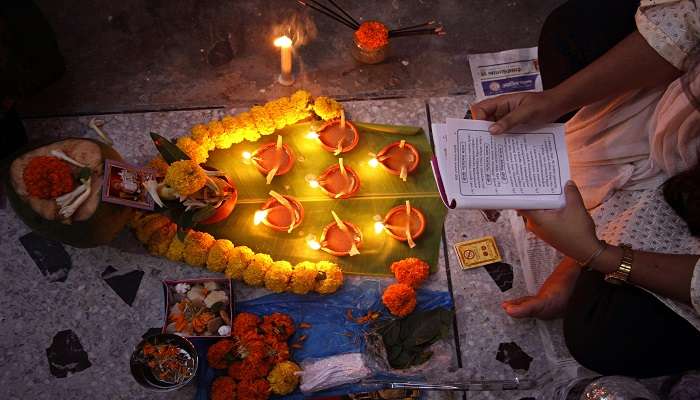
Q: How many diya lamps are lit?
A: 7